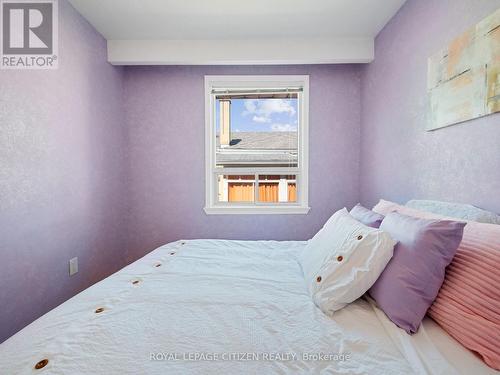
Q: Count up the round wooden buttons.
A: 9